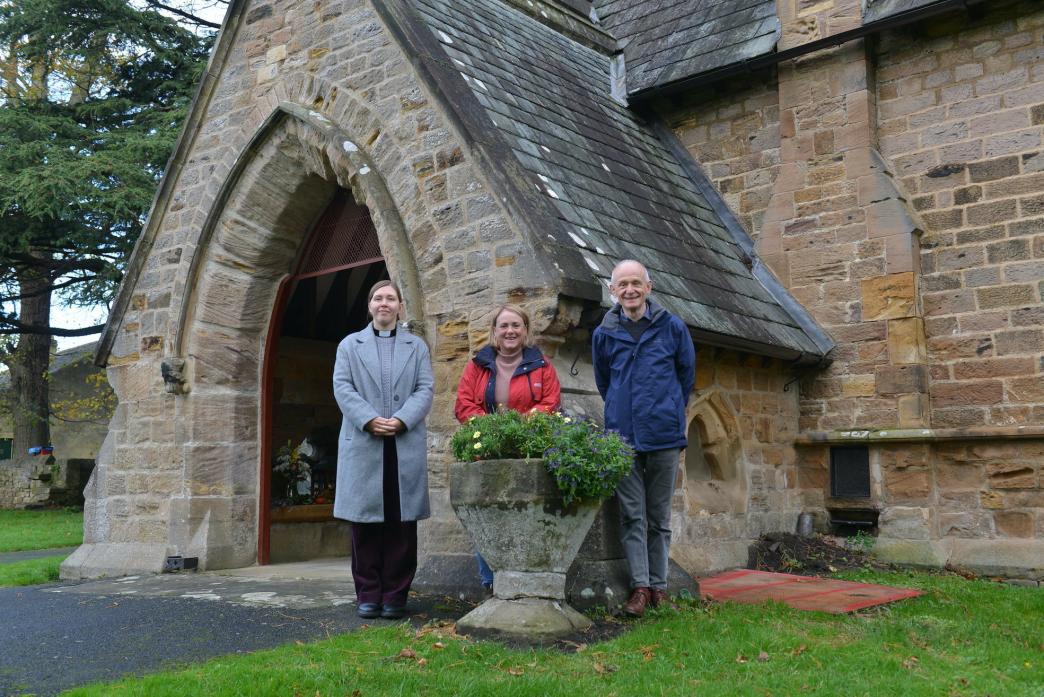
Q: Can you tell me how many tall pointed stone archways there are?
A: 1